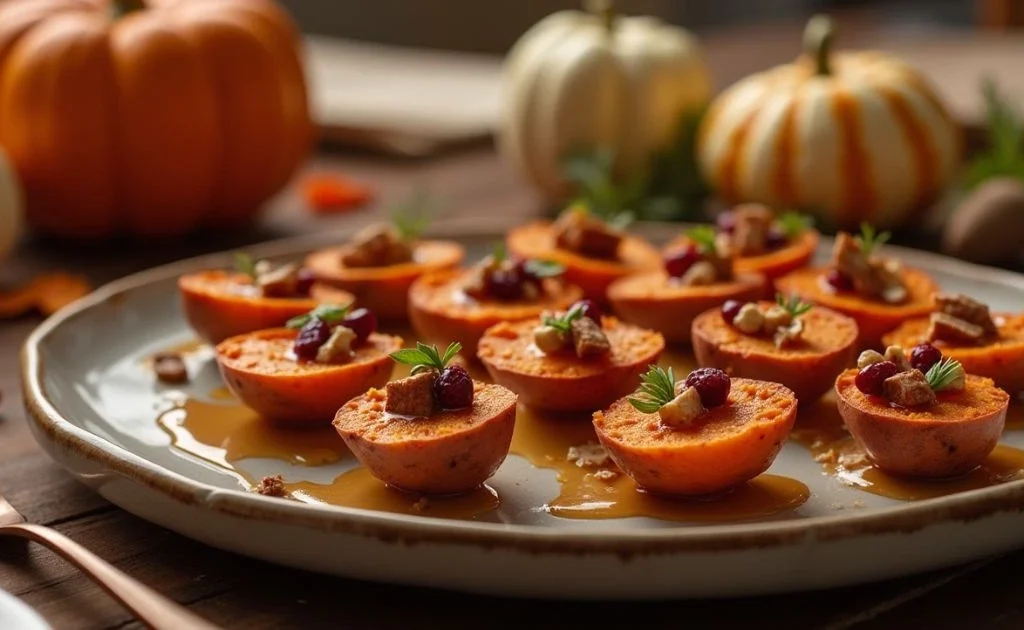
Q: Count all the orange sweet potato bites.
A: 14